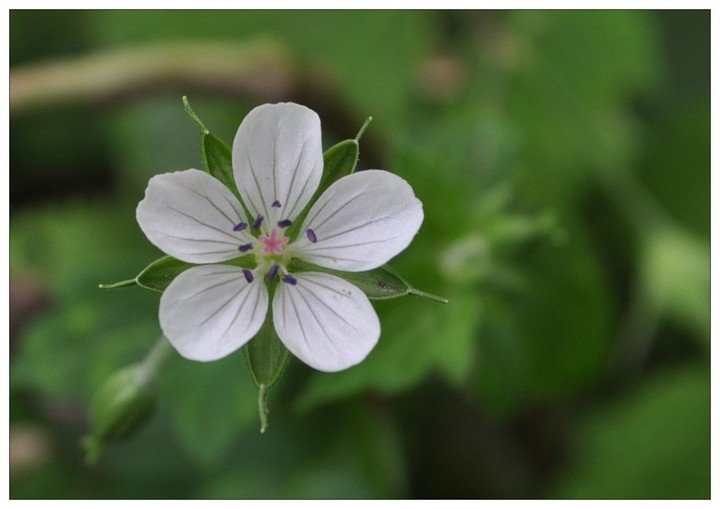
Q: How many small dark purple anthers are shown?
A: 9